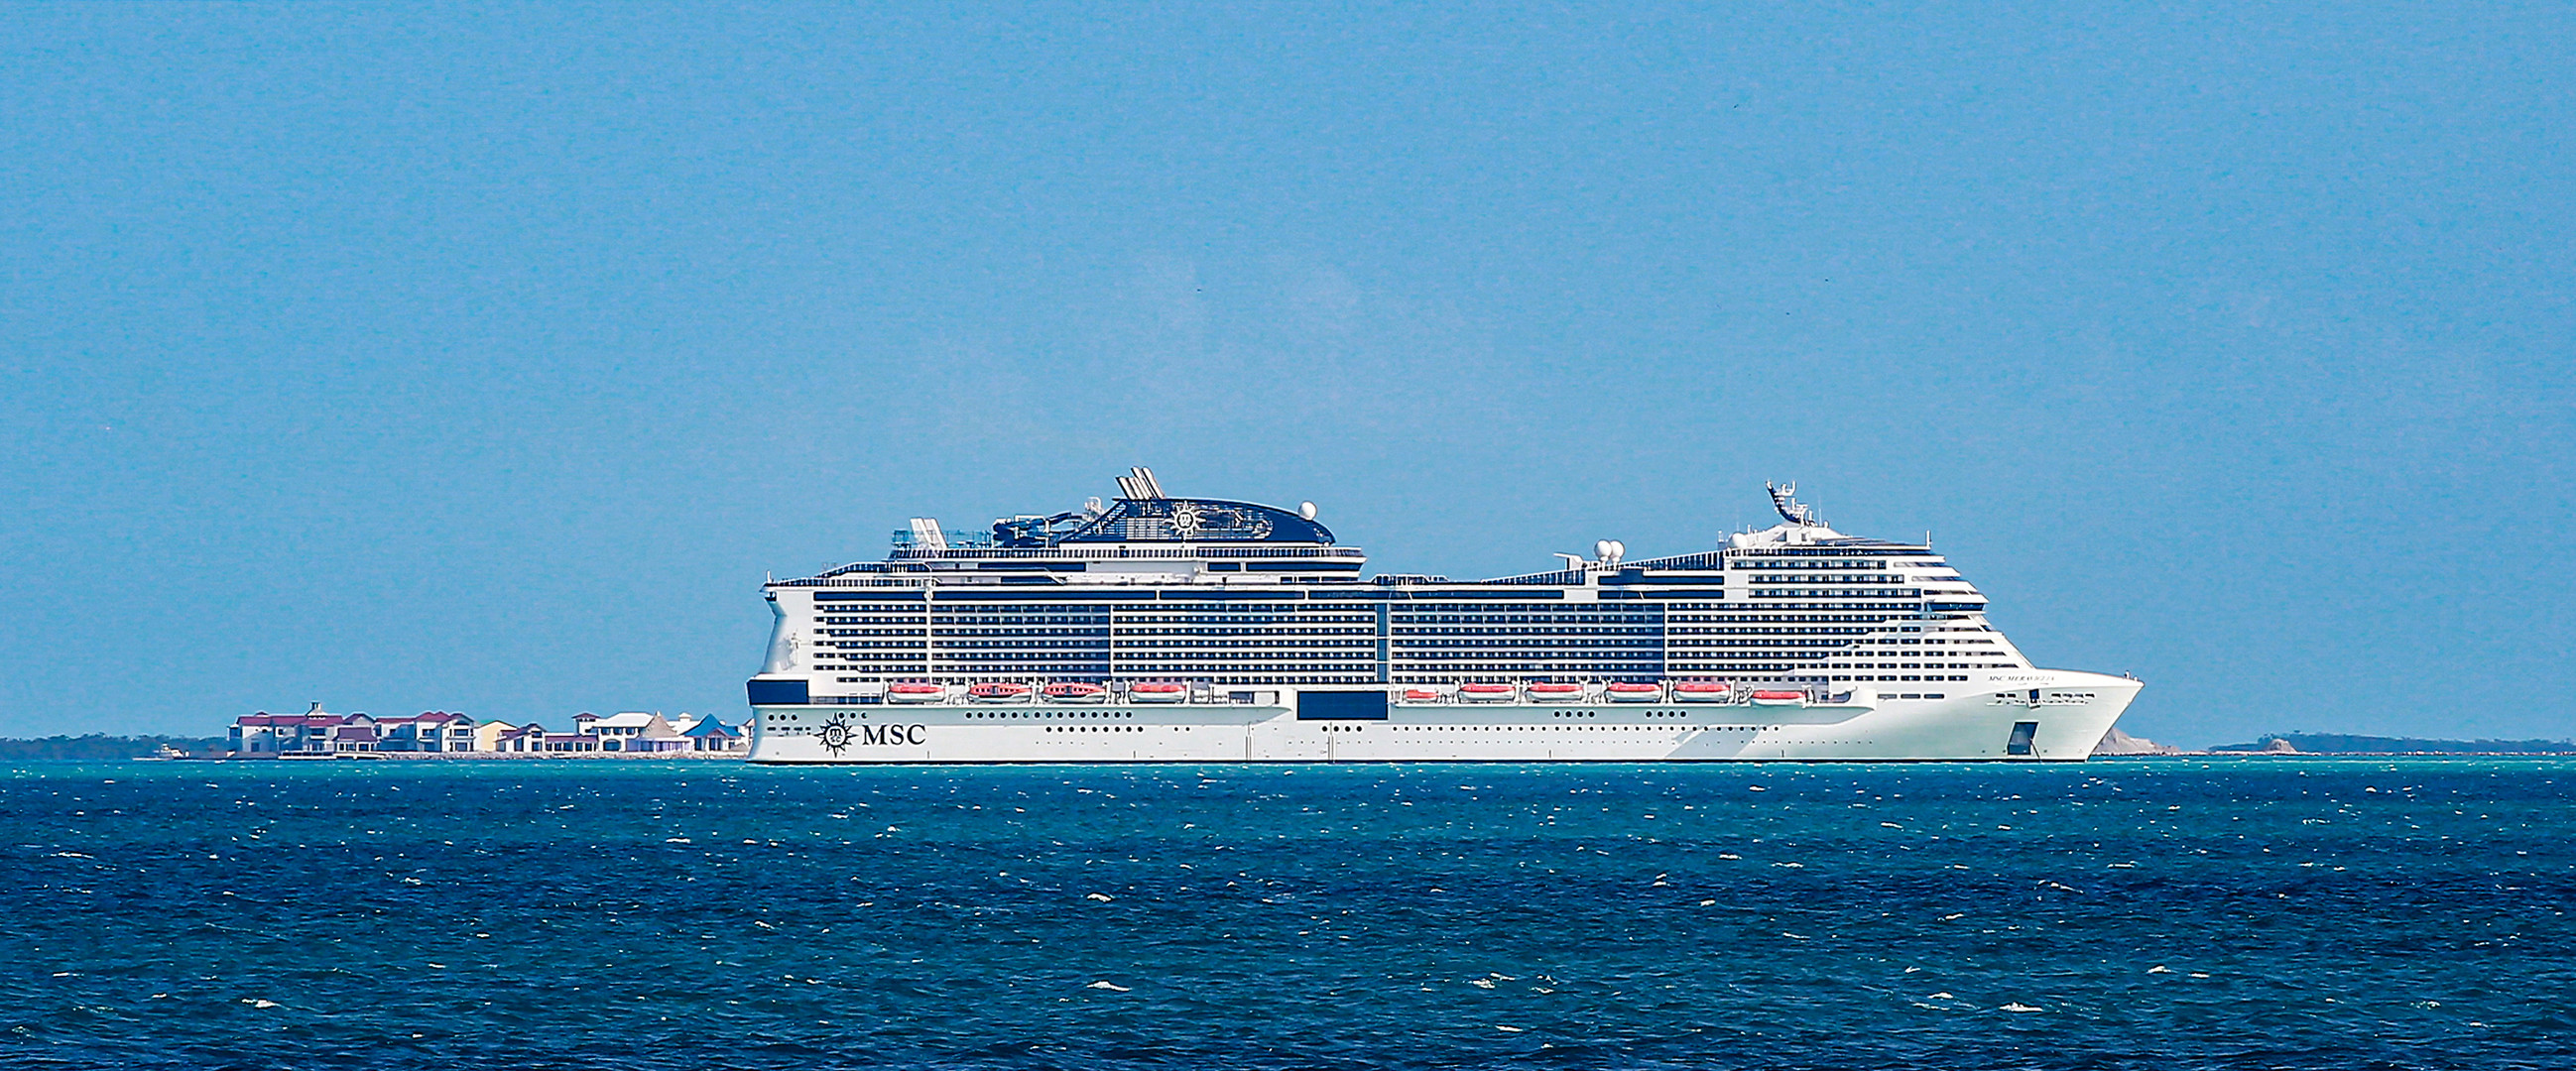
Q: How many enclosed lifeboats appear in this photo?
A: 10